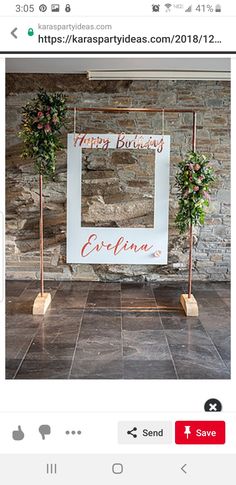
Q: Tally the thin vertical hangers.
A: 2